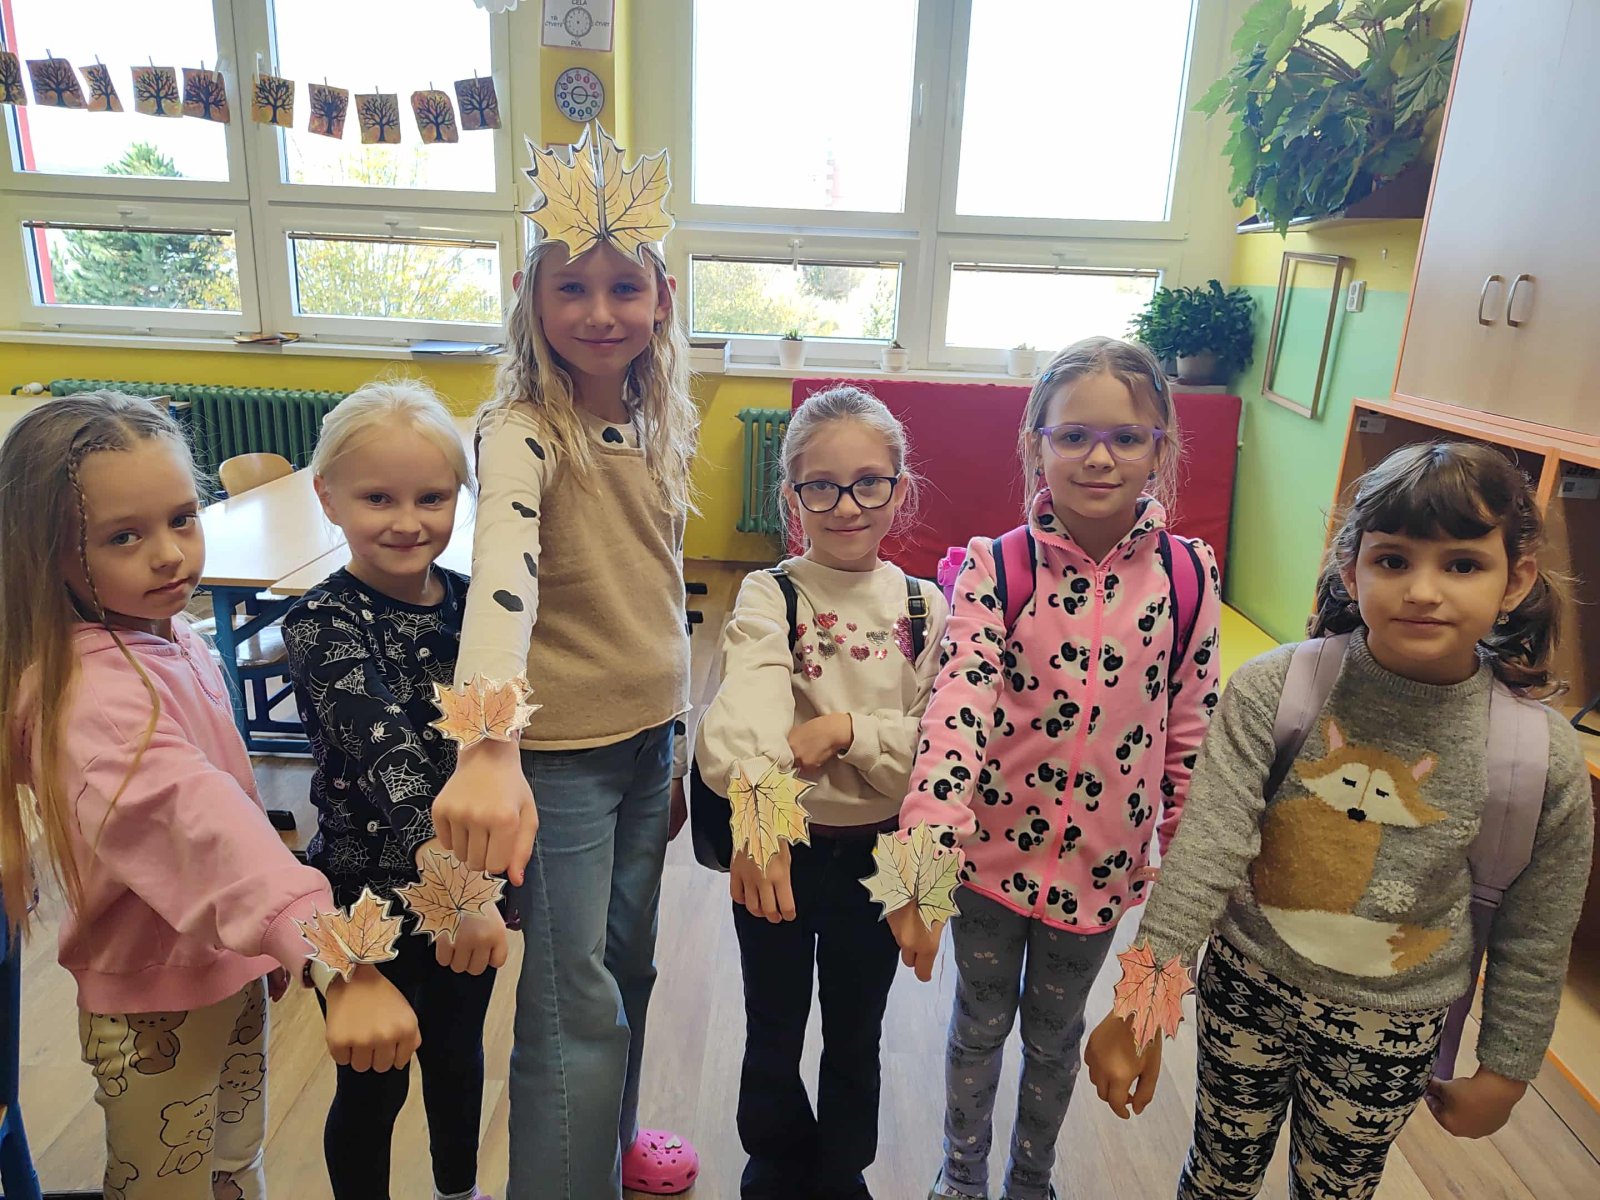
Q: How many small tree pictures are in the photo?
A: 10